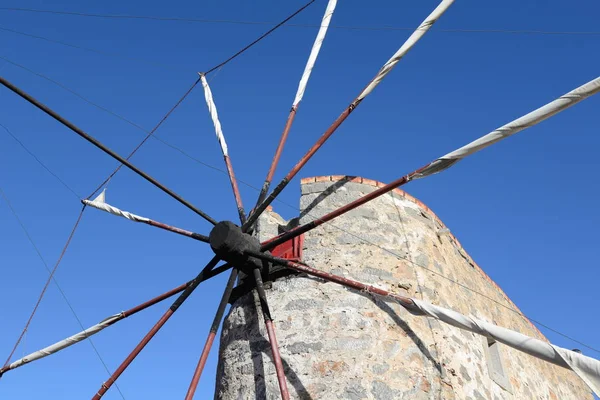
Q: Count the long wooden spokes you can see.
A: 11